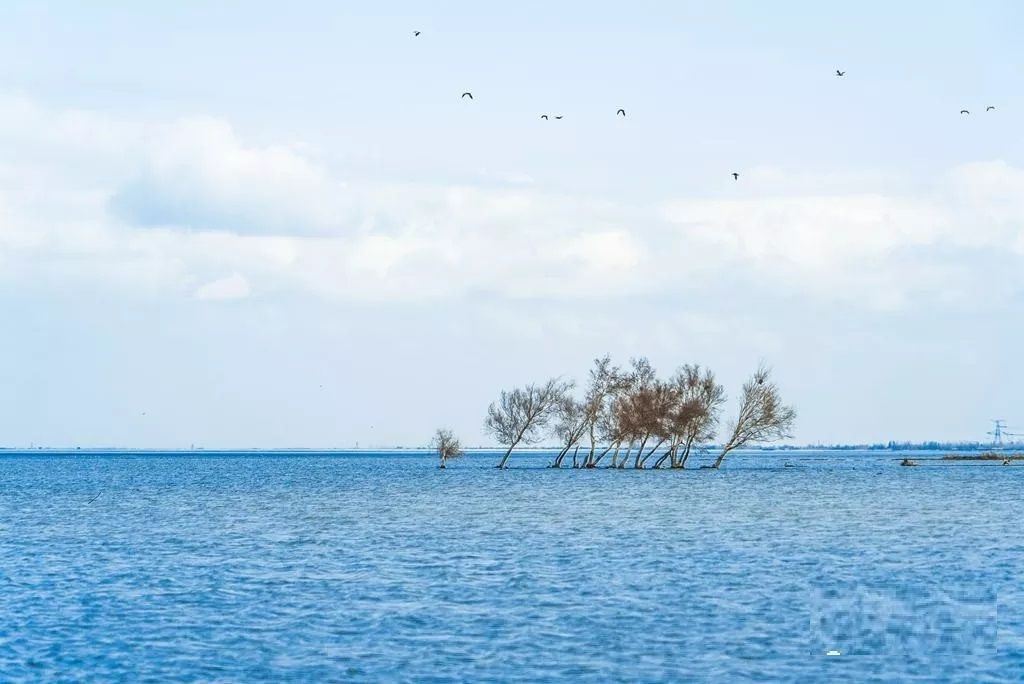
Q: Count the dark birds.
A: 9